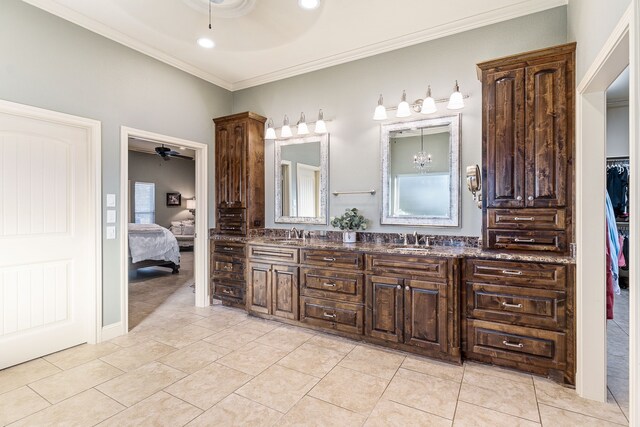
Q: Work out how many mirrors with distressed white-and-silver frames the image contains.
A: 2